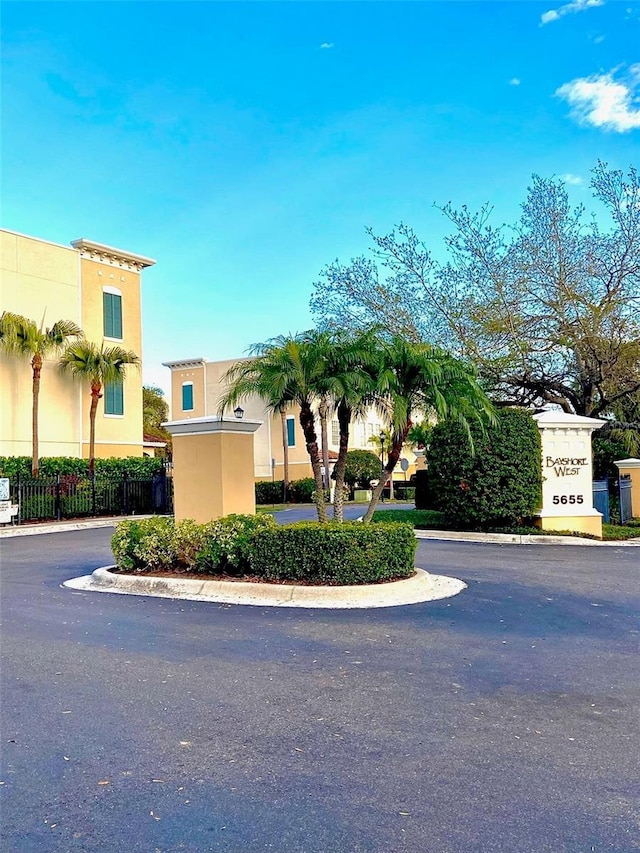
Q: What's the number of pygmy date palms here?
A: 3